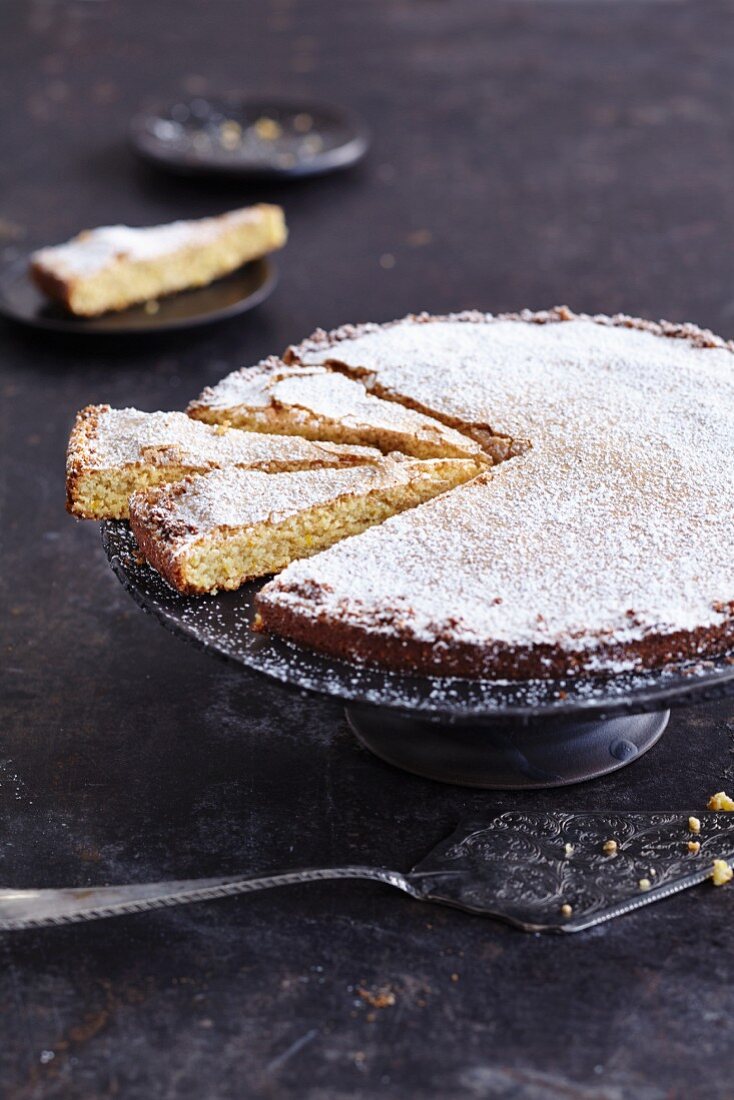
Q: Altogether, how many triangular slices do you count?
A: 4